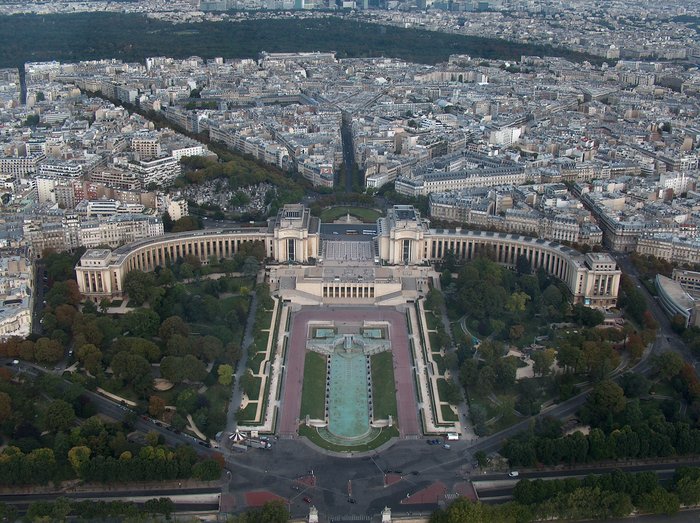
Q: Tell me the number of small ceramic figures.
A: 0